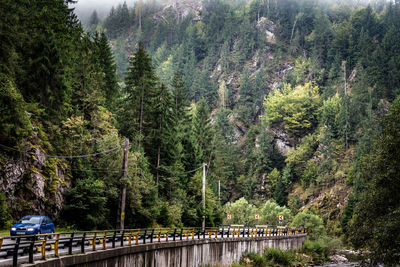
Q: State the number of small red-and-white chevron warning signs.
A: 3